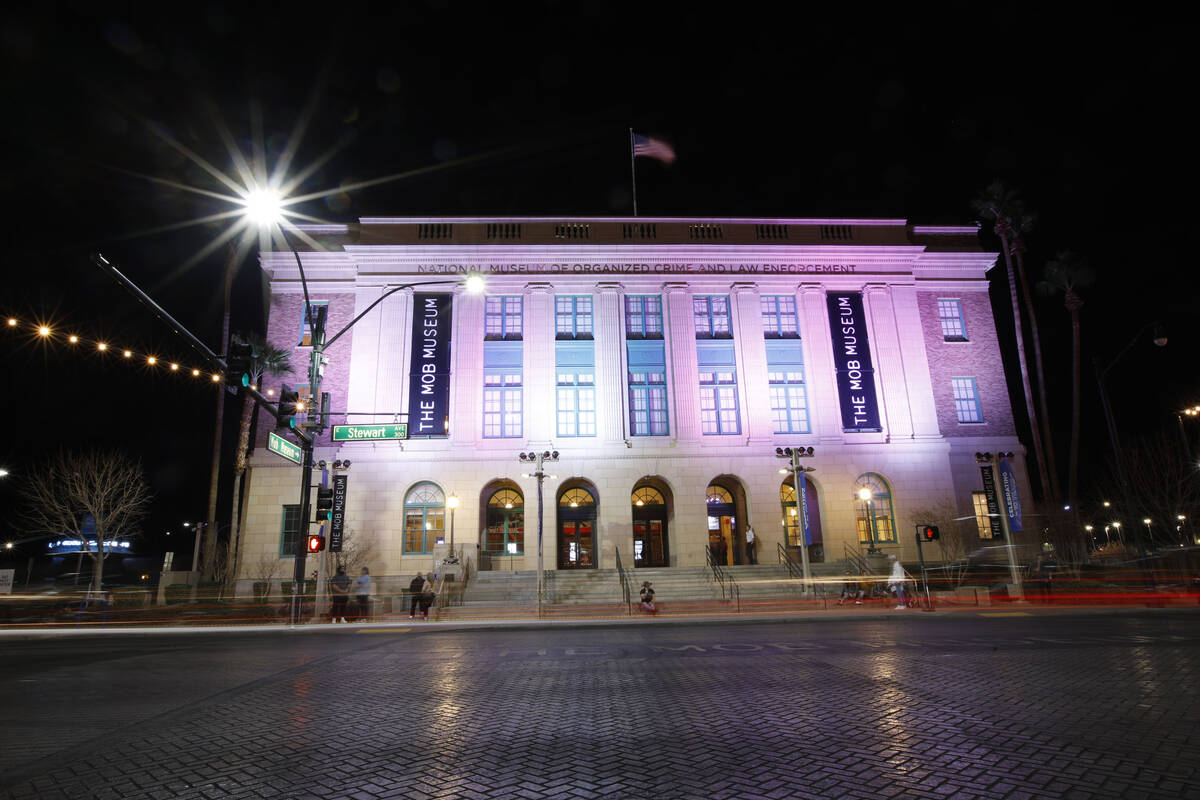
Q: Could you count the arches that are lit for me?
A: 7